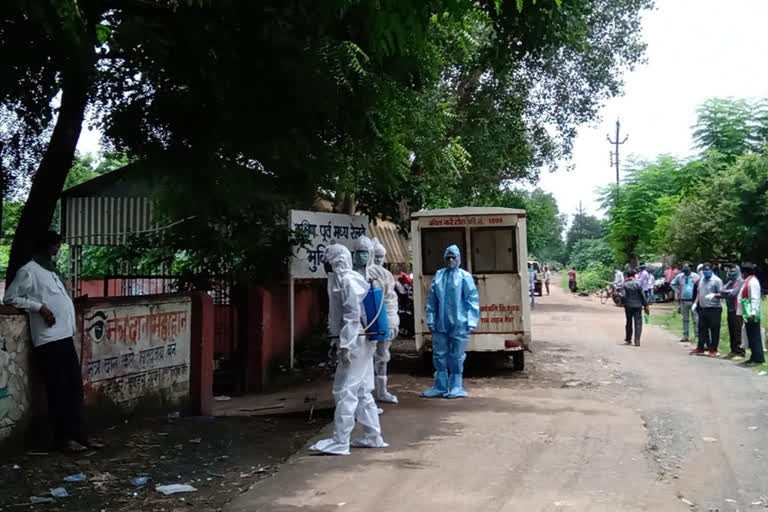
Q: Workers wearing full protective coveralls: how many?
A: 4